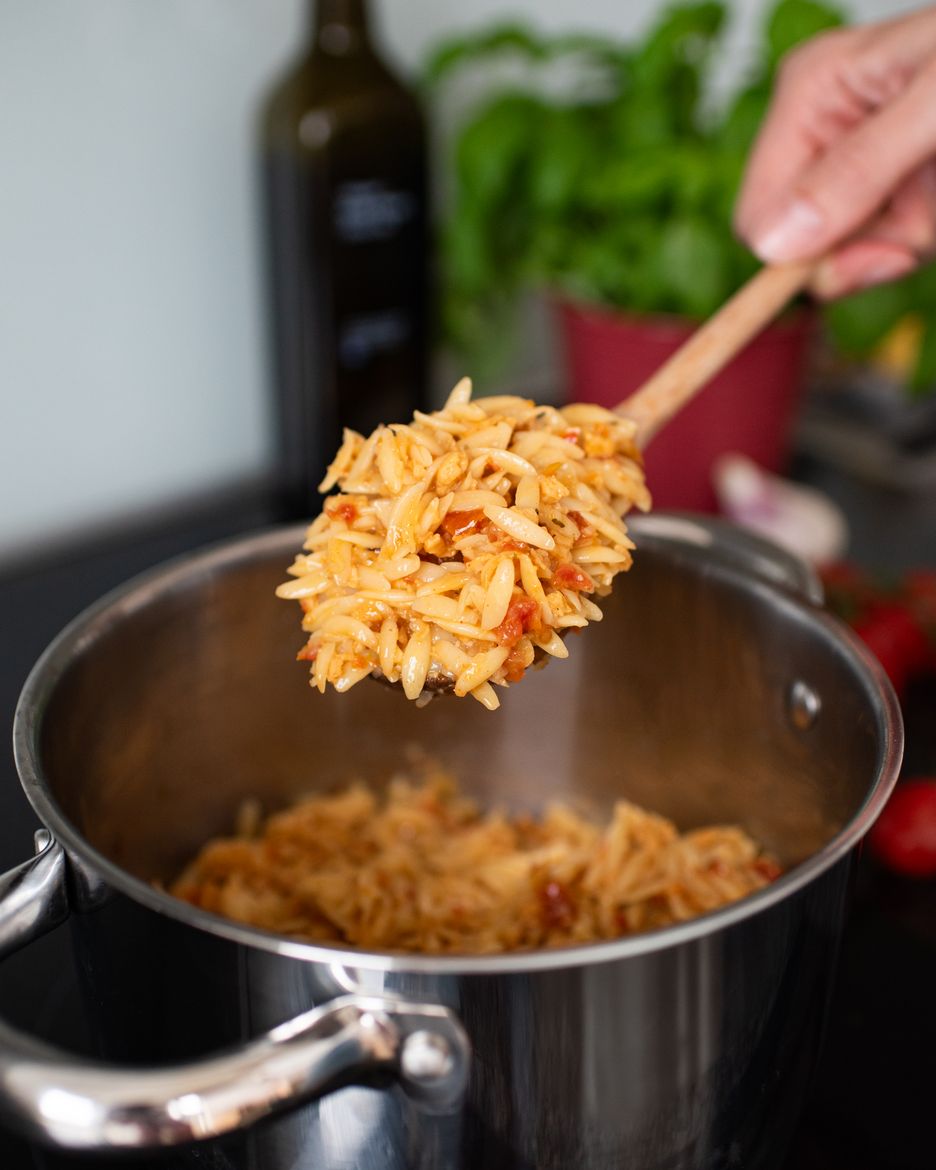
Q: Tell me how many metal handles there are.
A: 2